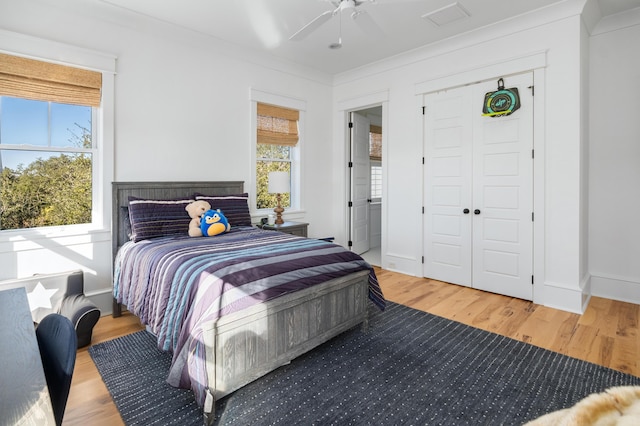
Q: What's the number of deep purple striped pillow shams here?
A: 2